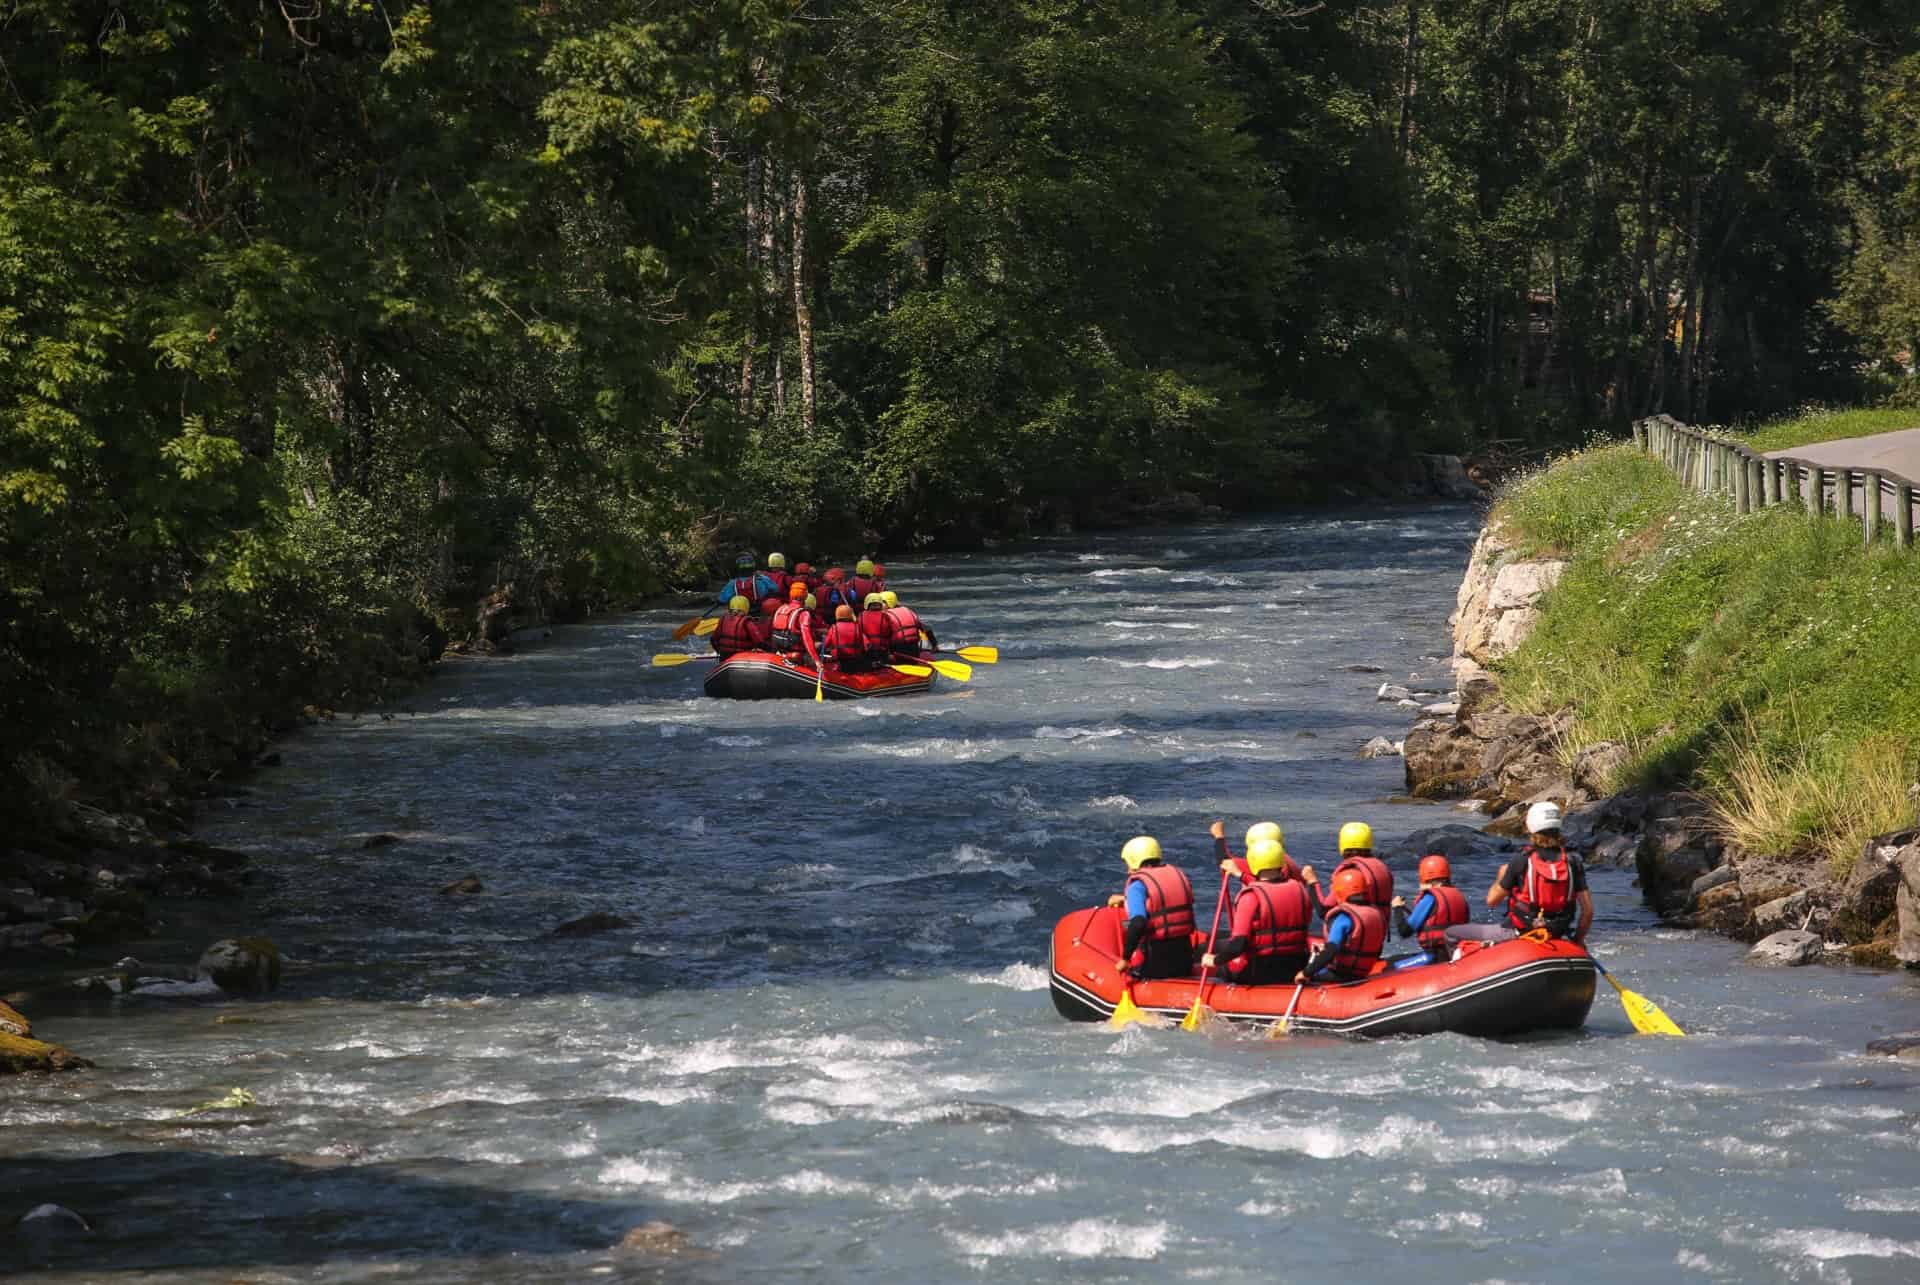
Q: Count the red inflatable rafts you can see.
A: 2